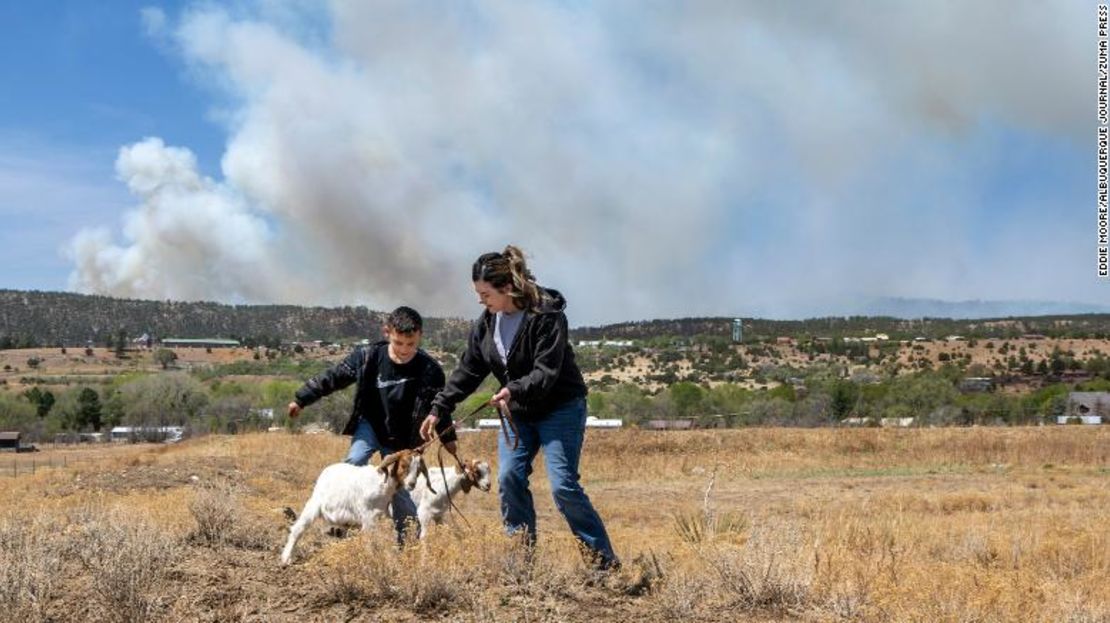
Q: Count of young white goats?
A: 2